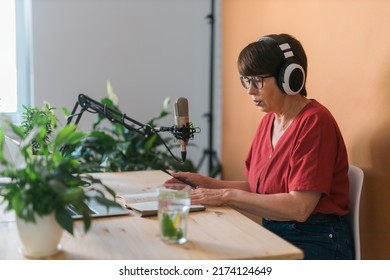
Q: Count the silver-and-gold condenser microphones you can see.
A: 1